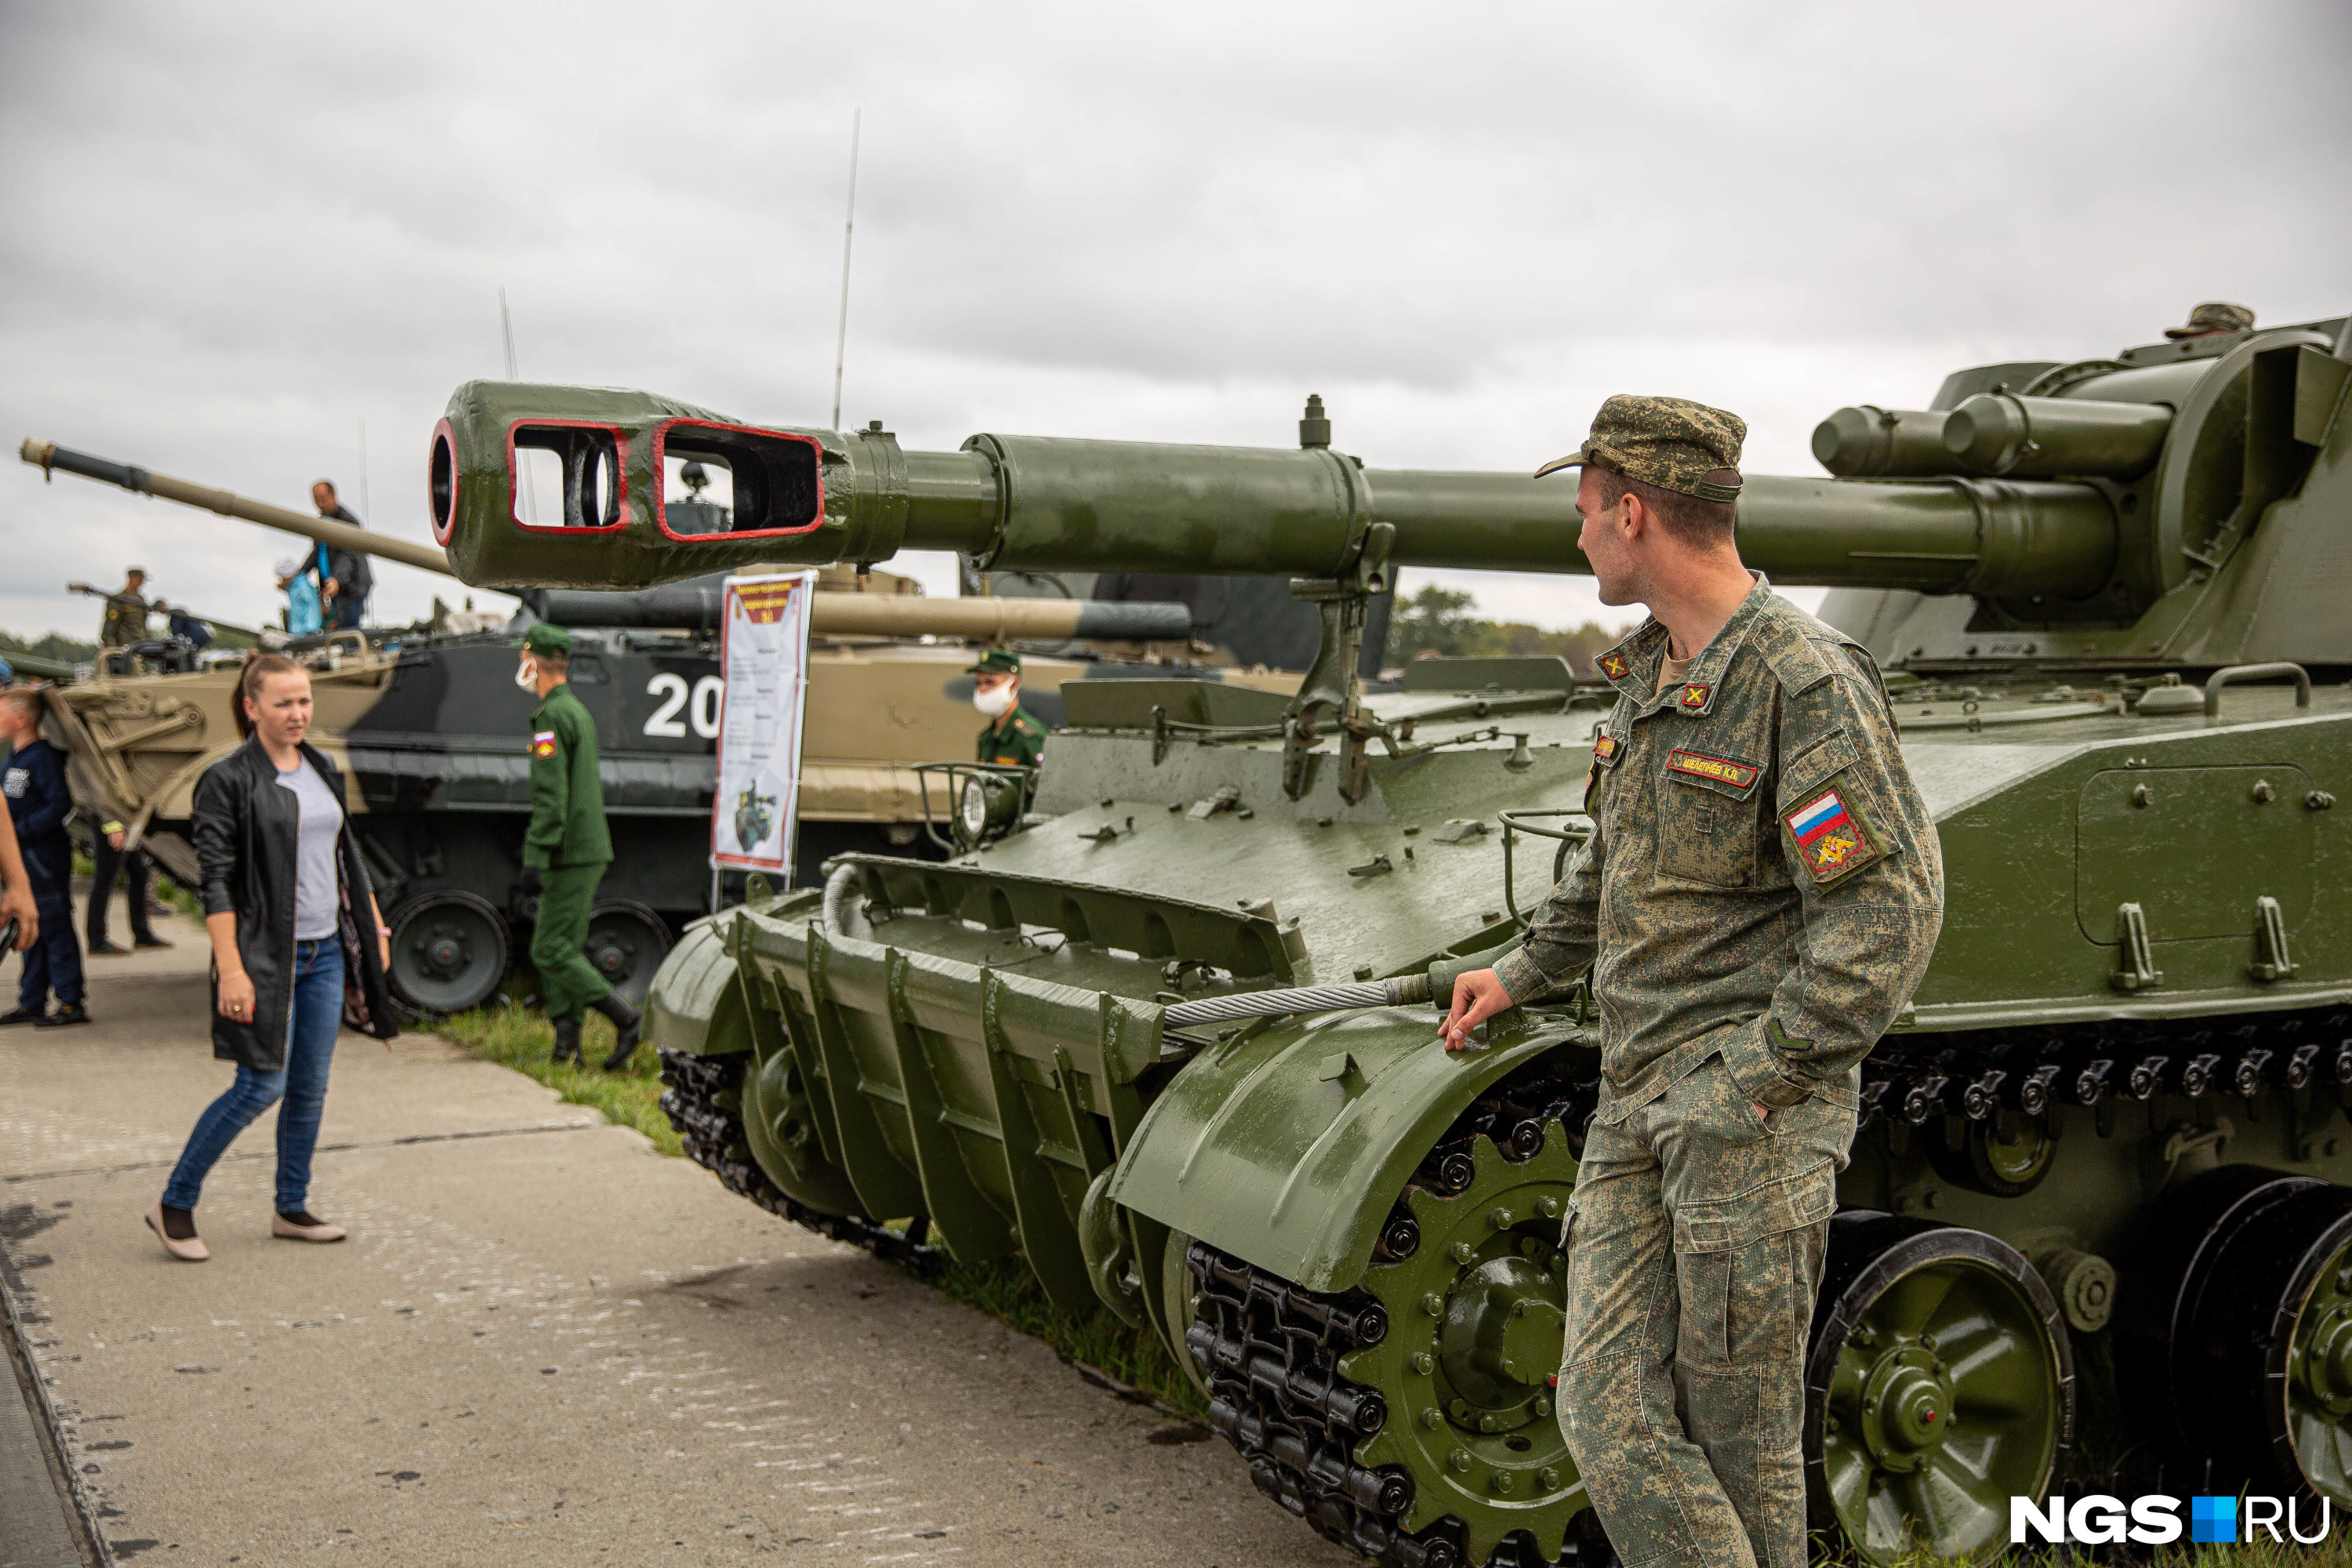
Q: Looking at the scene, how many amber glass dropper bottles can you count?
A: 0